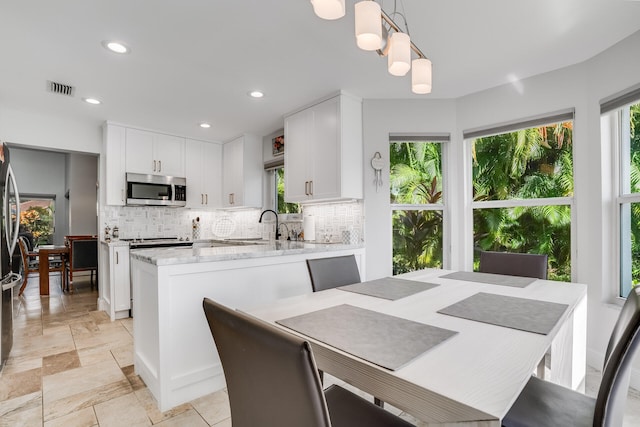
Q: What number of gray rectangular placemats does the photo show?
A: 4